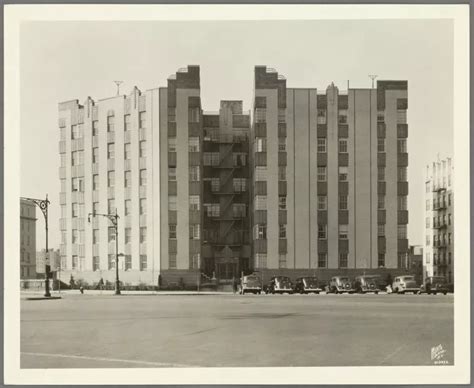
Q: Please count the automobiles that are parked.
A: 7